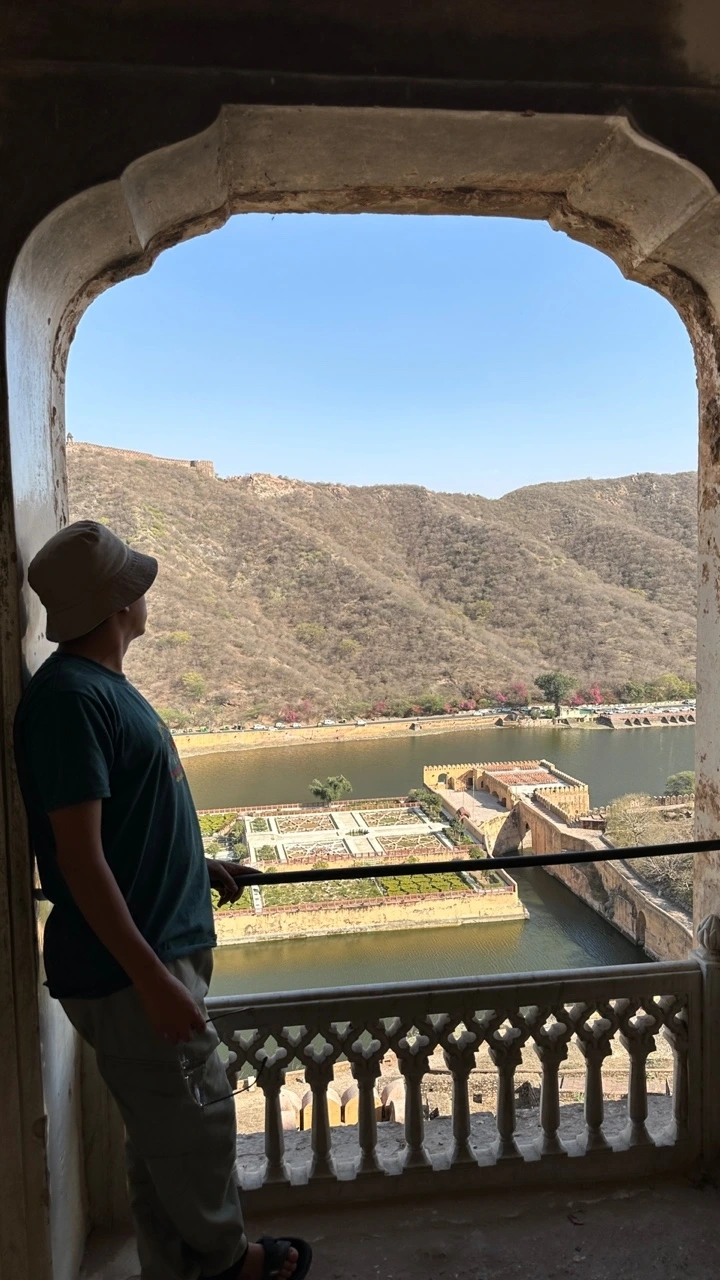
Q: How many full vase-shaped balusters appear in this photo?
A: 9